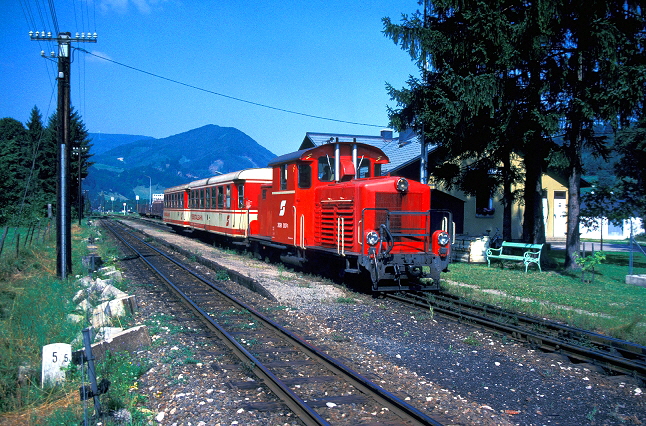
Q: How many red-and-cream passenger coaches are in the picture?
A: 2